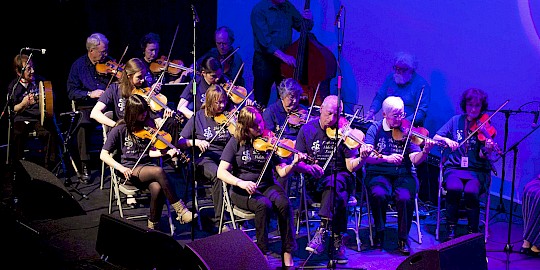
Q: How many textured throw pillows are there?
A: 0